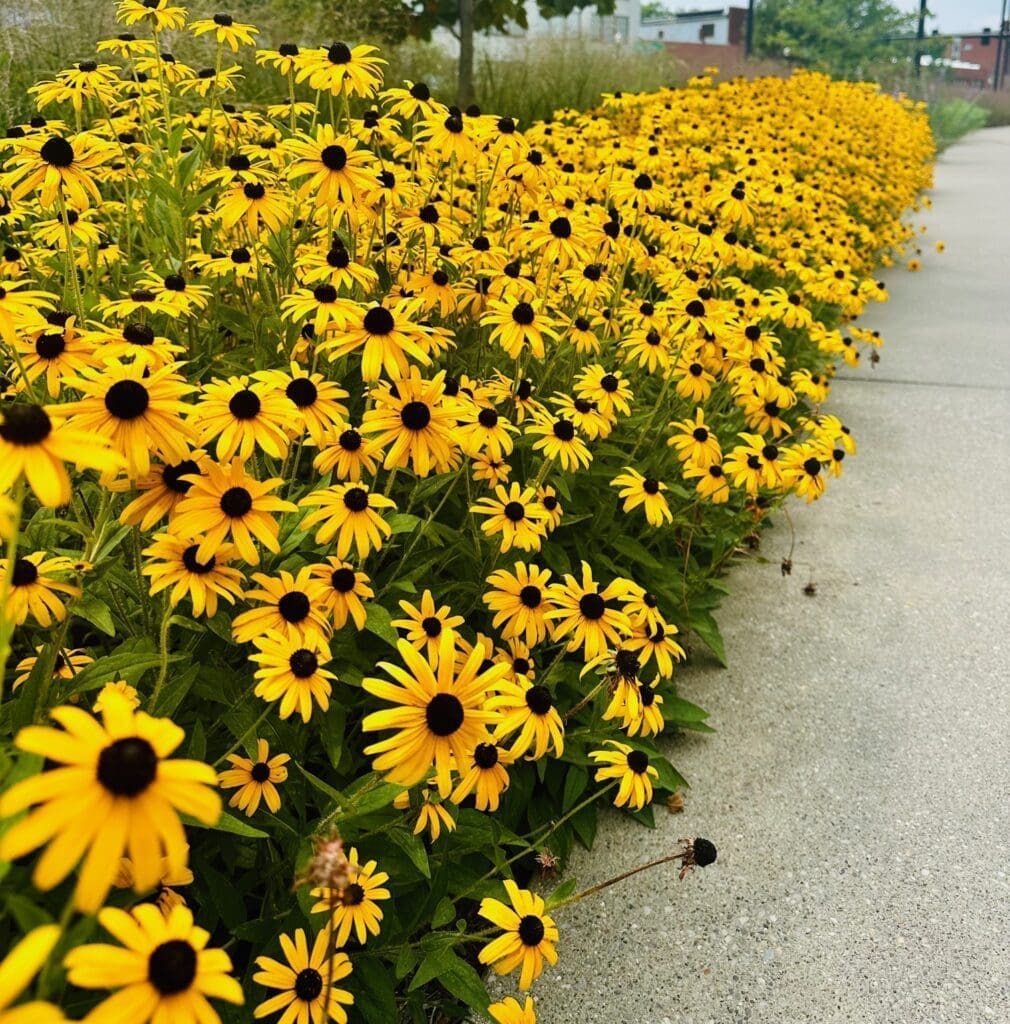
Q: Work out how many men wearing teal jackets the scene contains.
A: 0